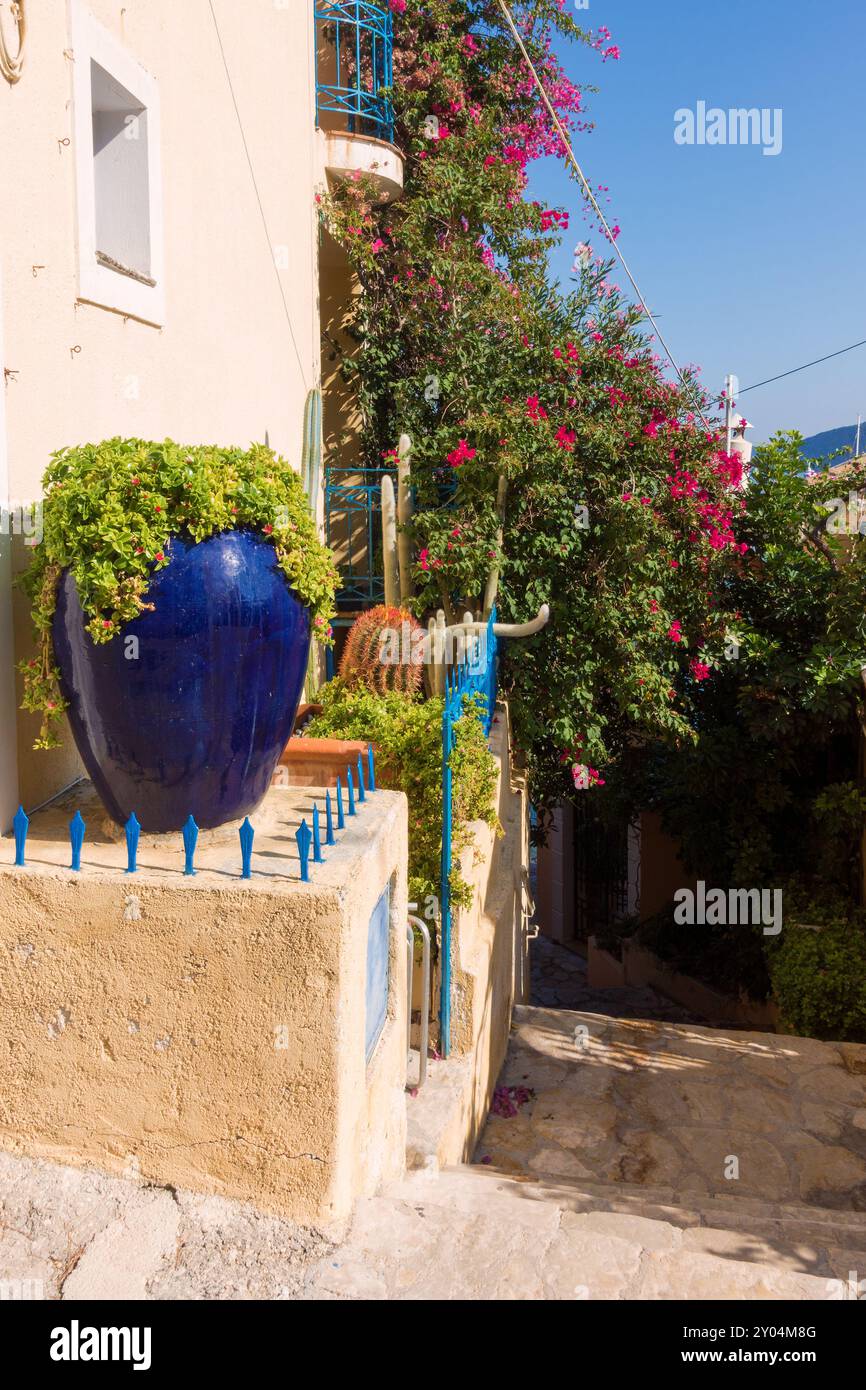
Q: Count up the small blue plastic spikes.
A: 12